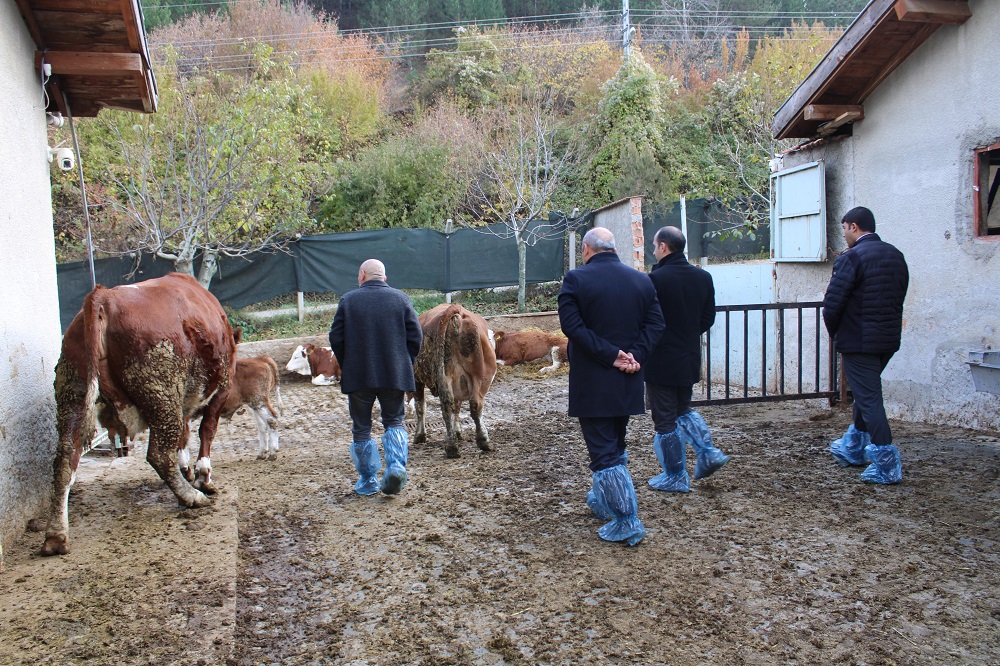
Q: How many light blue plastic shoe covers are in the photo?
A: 8